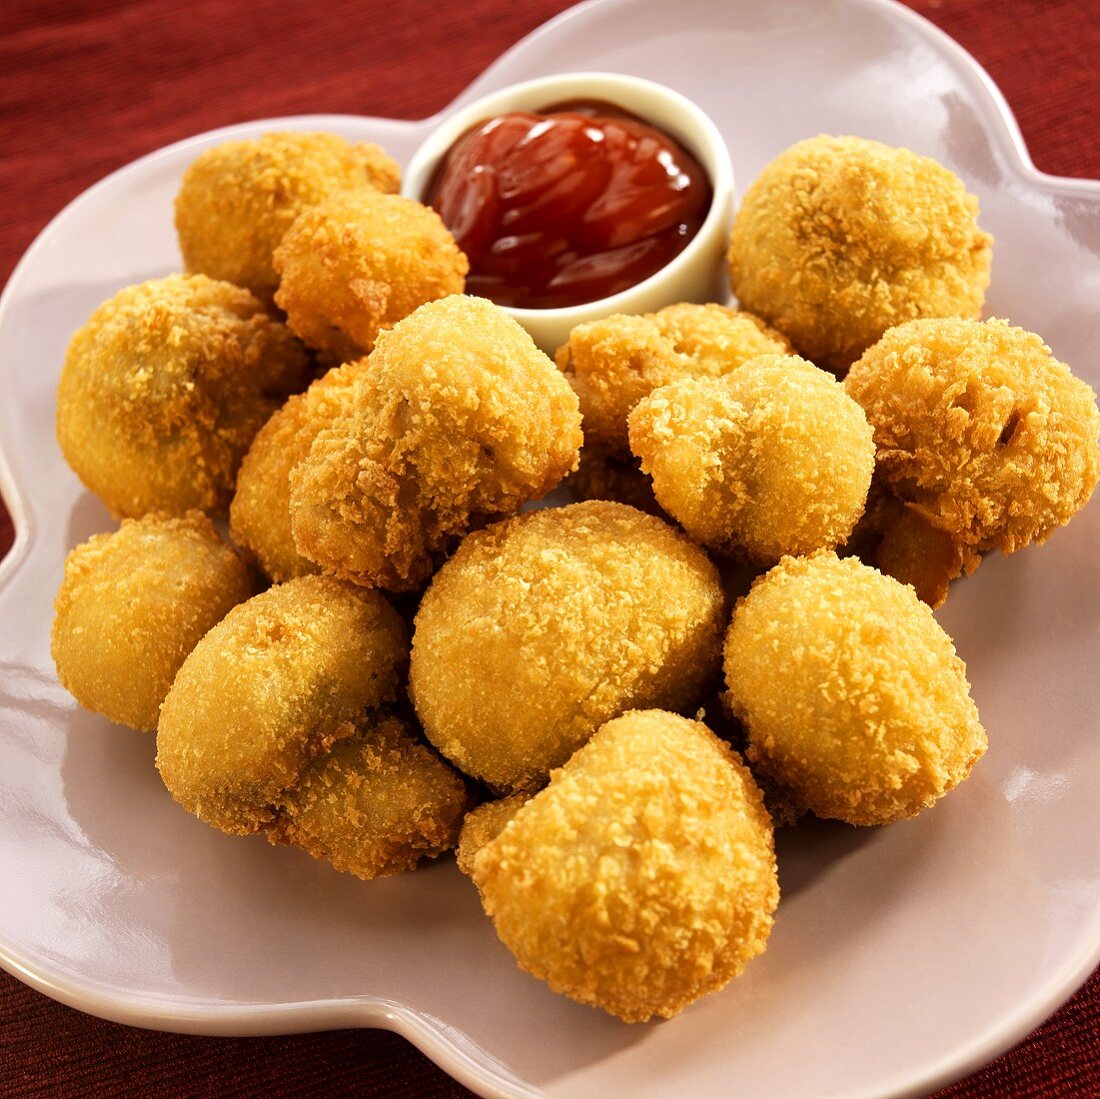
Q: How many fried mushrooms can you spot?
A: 14